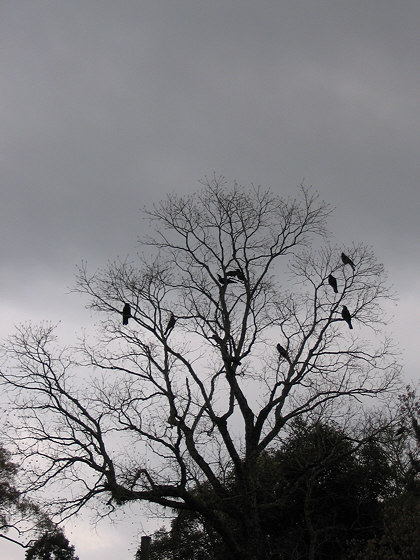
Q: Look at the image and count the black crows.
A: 8